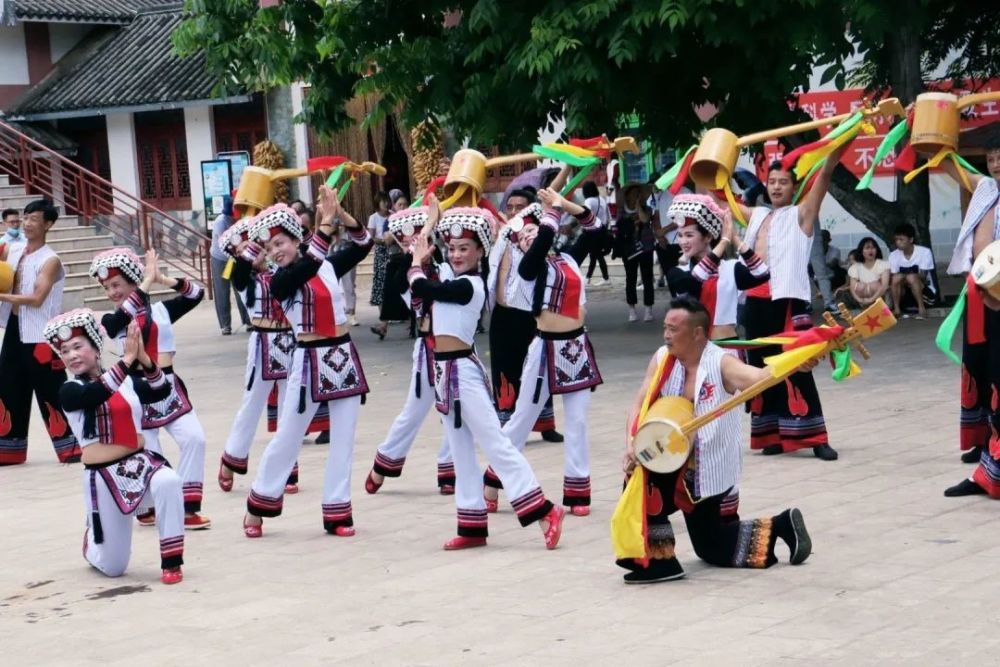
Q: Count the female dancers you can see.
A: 8